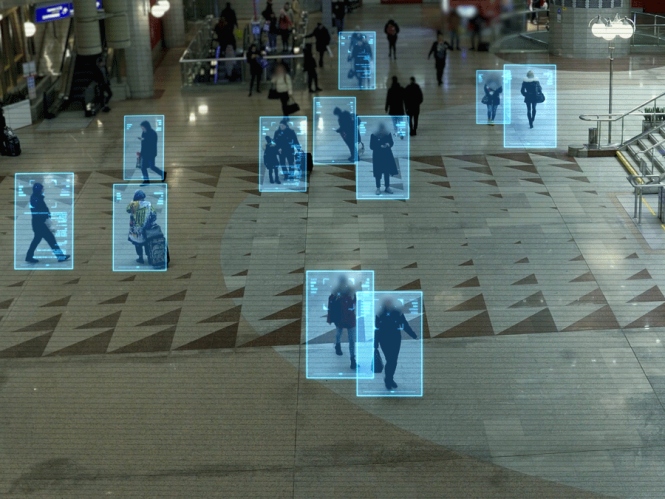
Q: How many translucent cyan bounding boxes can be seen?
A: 11